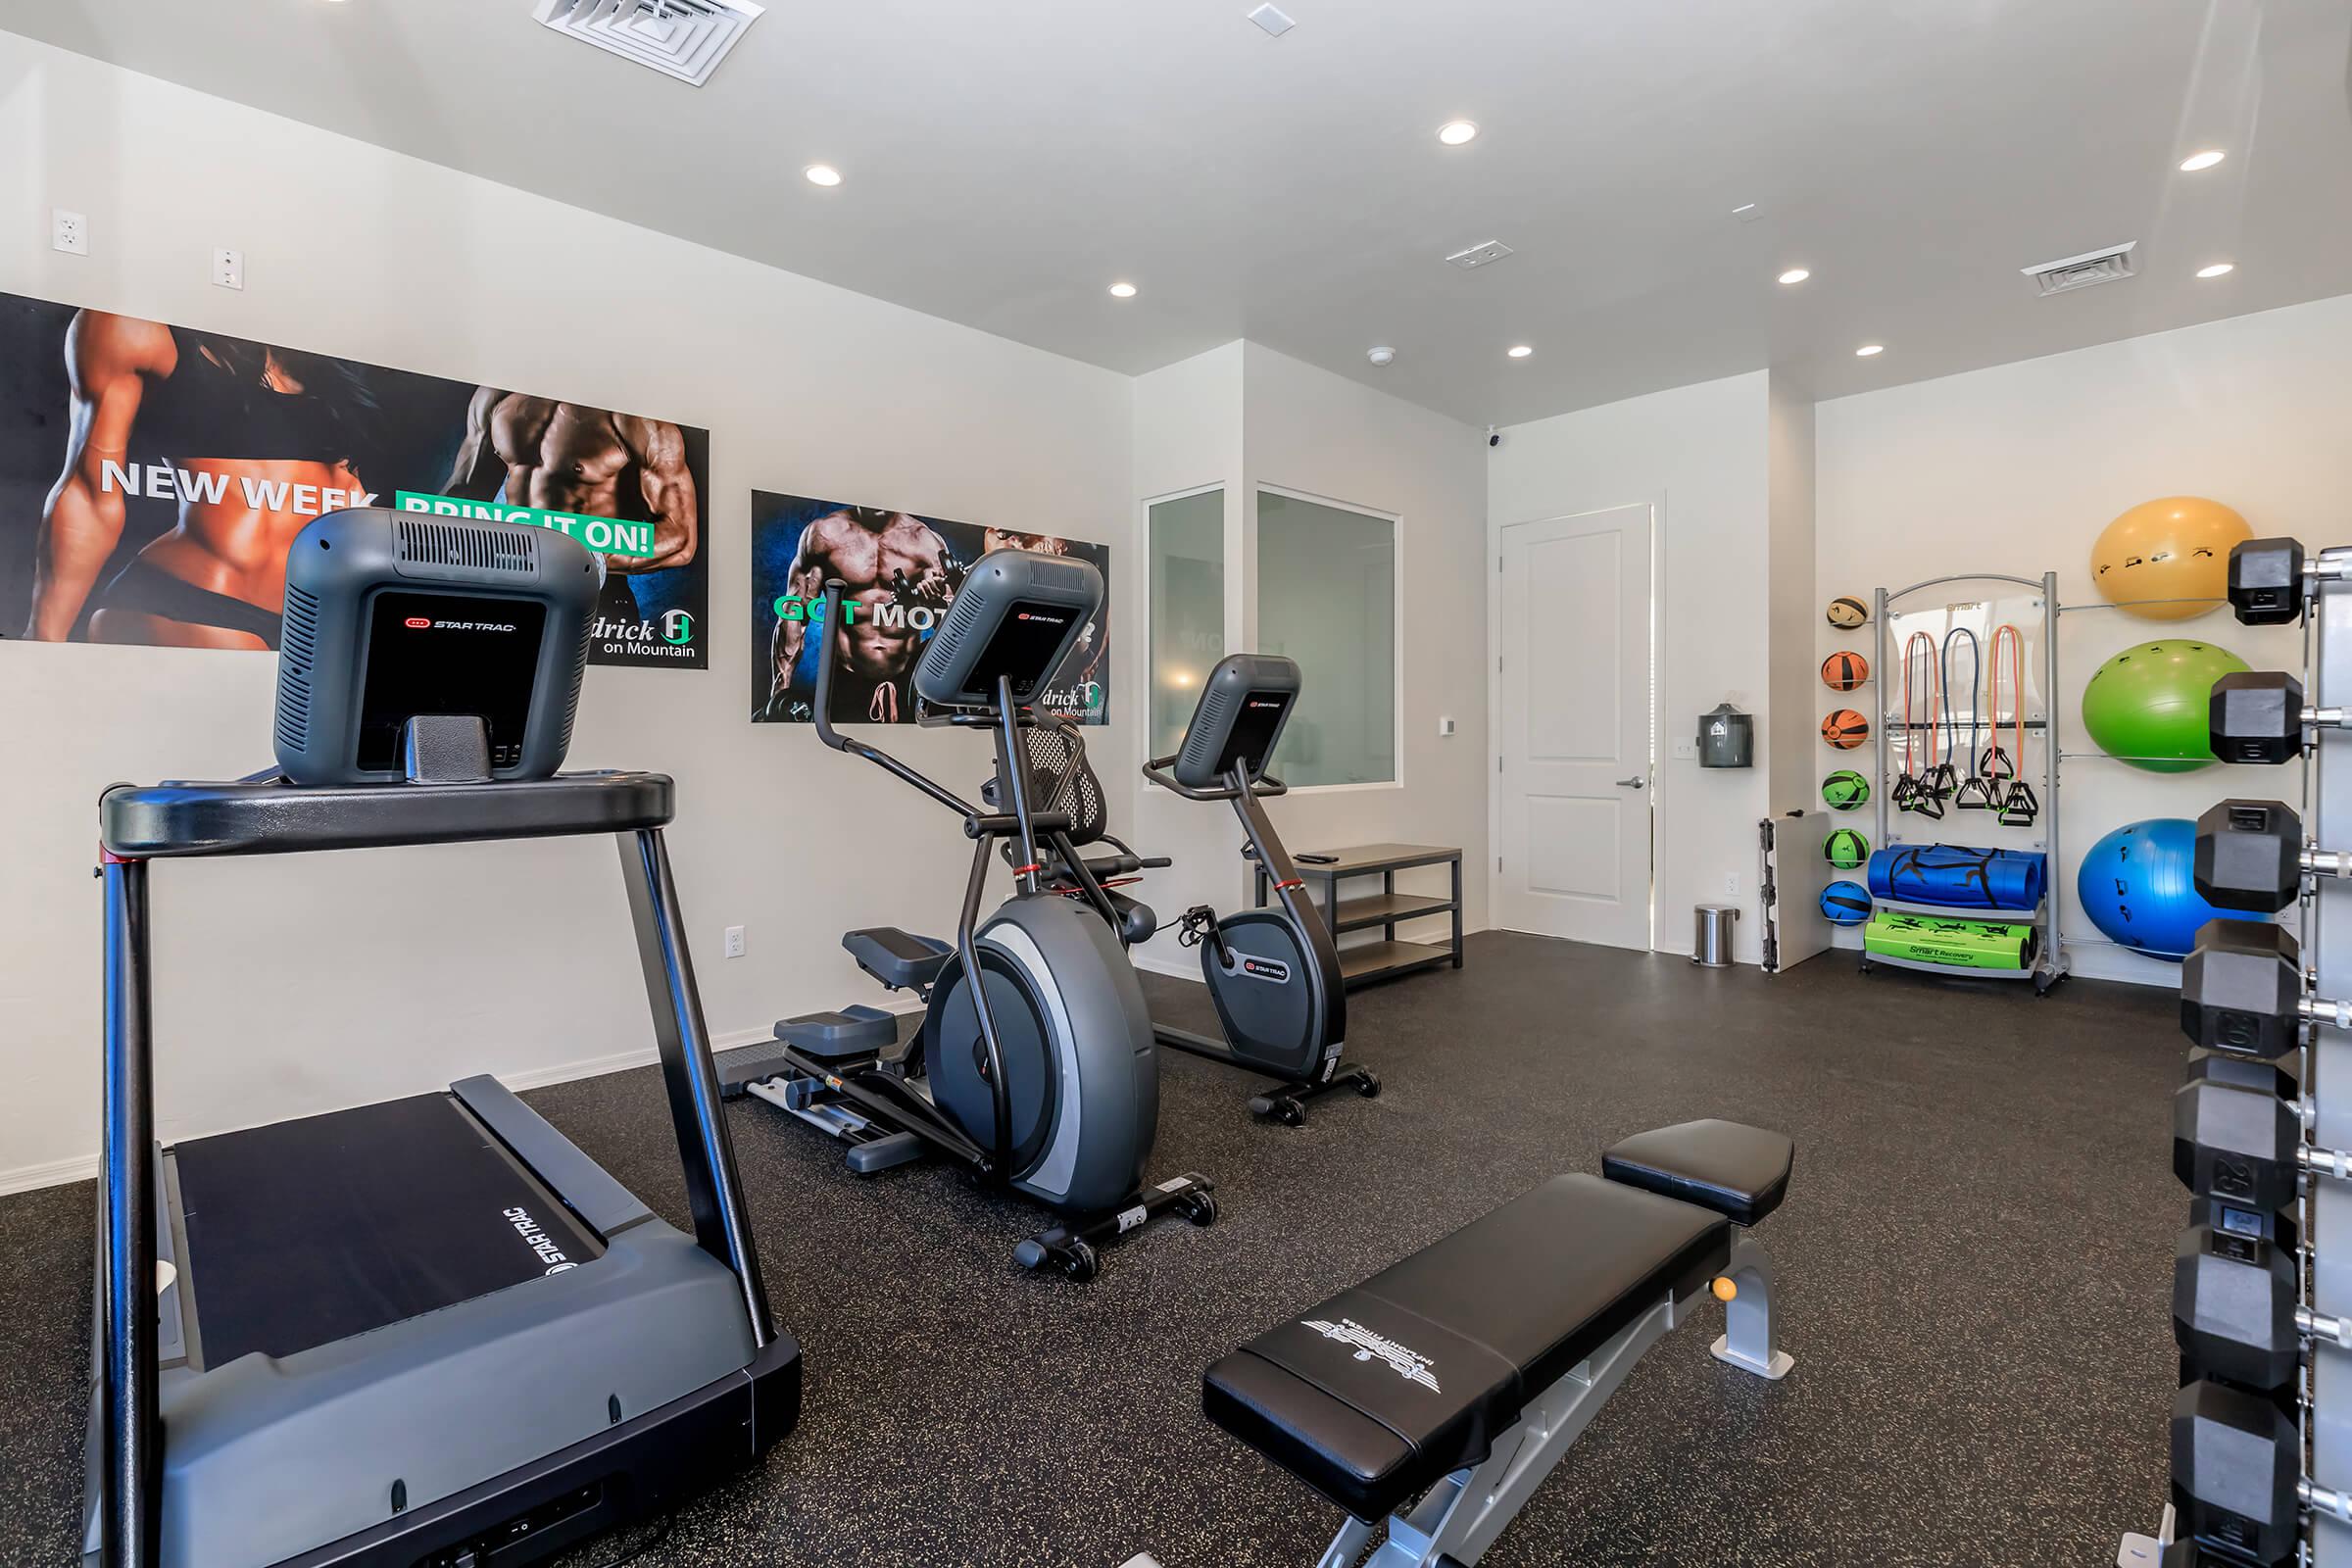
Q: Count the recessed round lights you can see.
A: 8